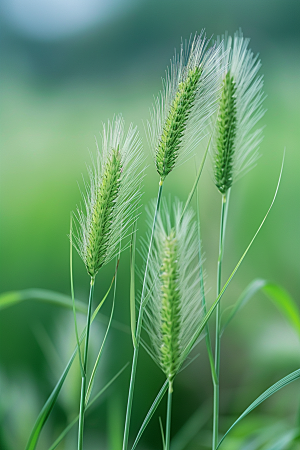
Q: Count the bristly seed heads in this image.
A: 4